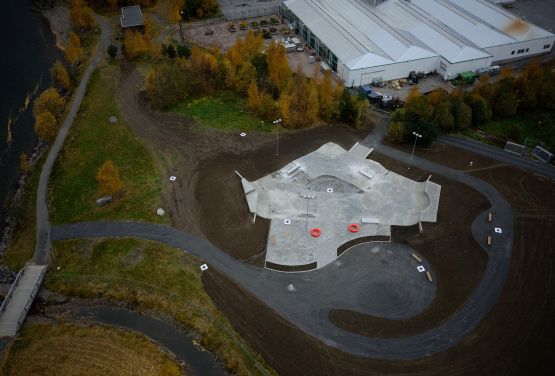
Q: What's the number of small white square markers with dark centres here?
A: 7